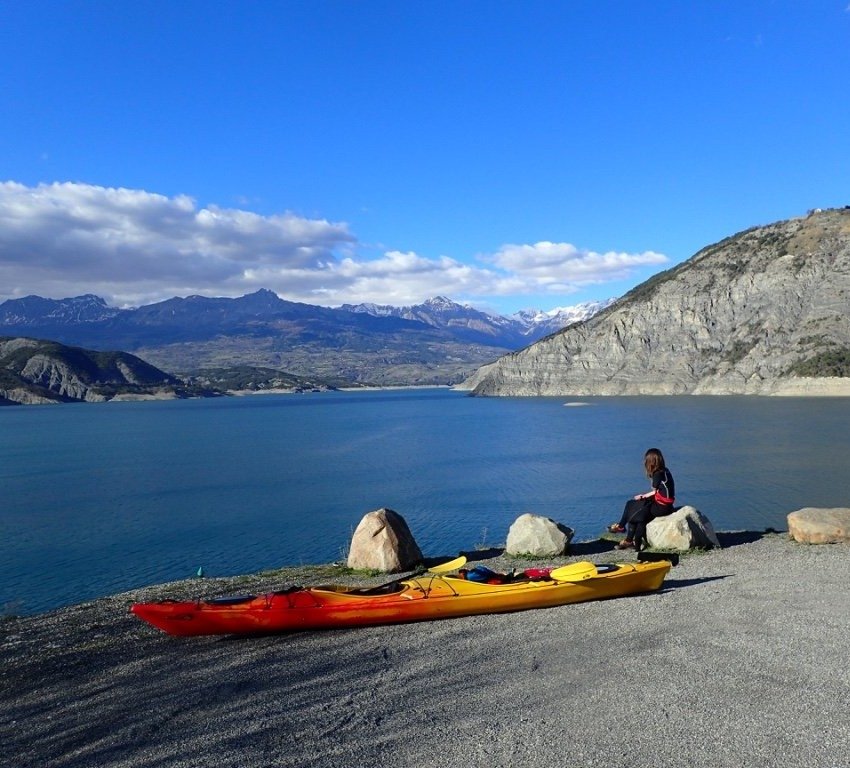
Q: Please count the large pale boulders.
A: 4